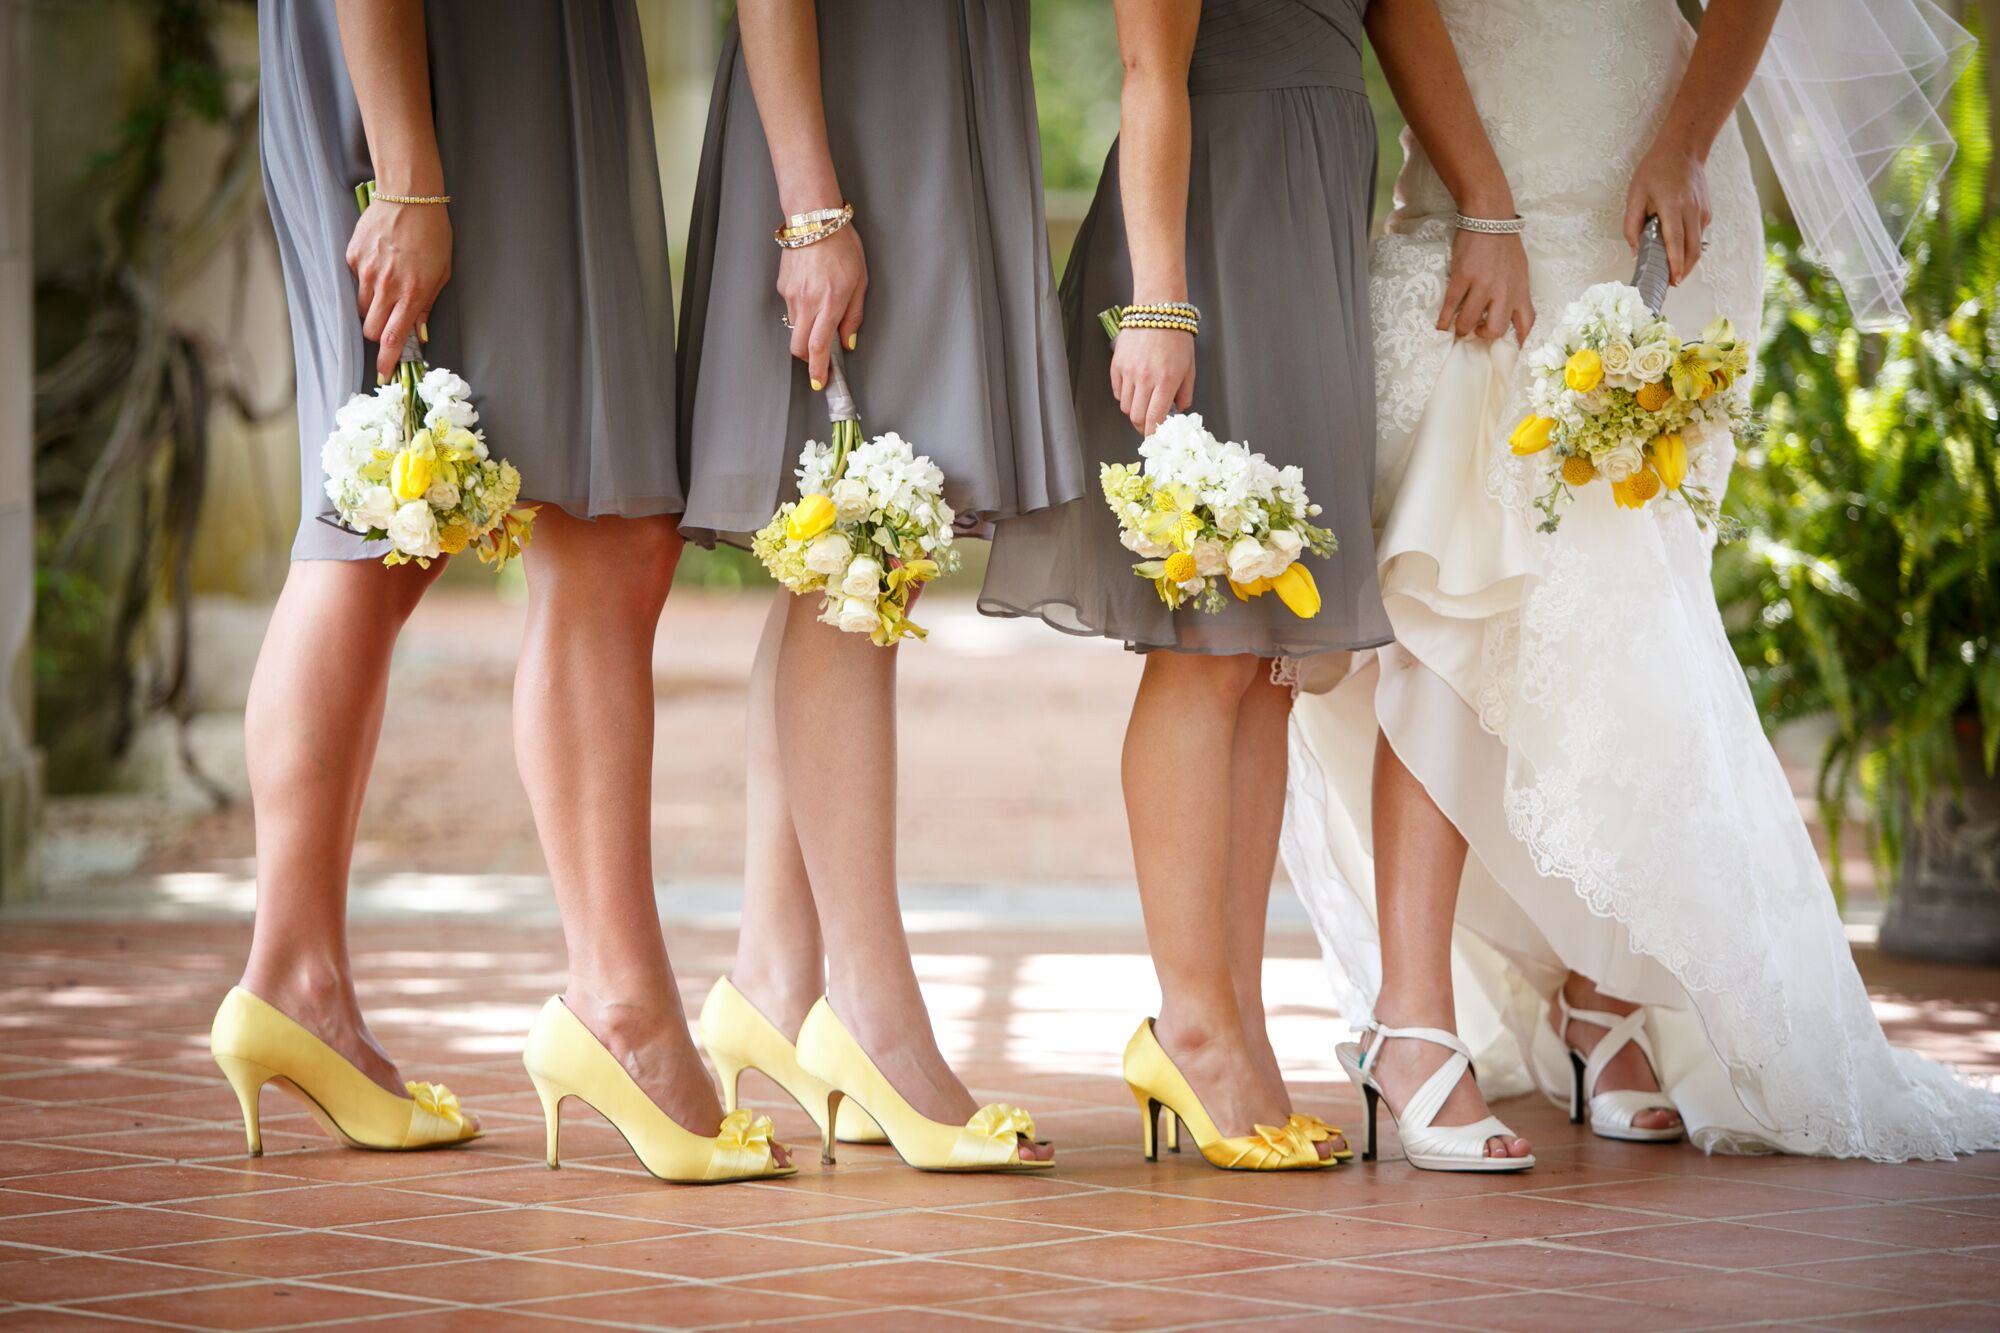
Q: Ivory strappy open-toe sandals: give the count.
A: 2